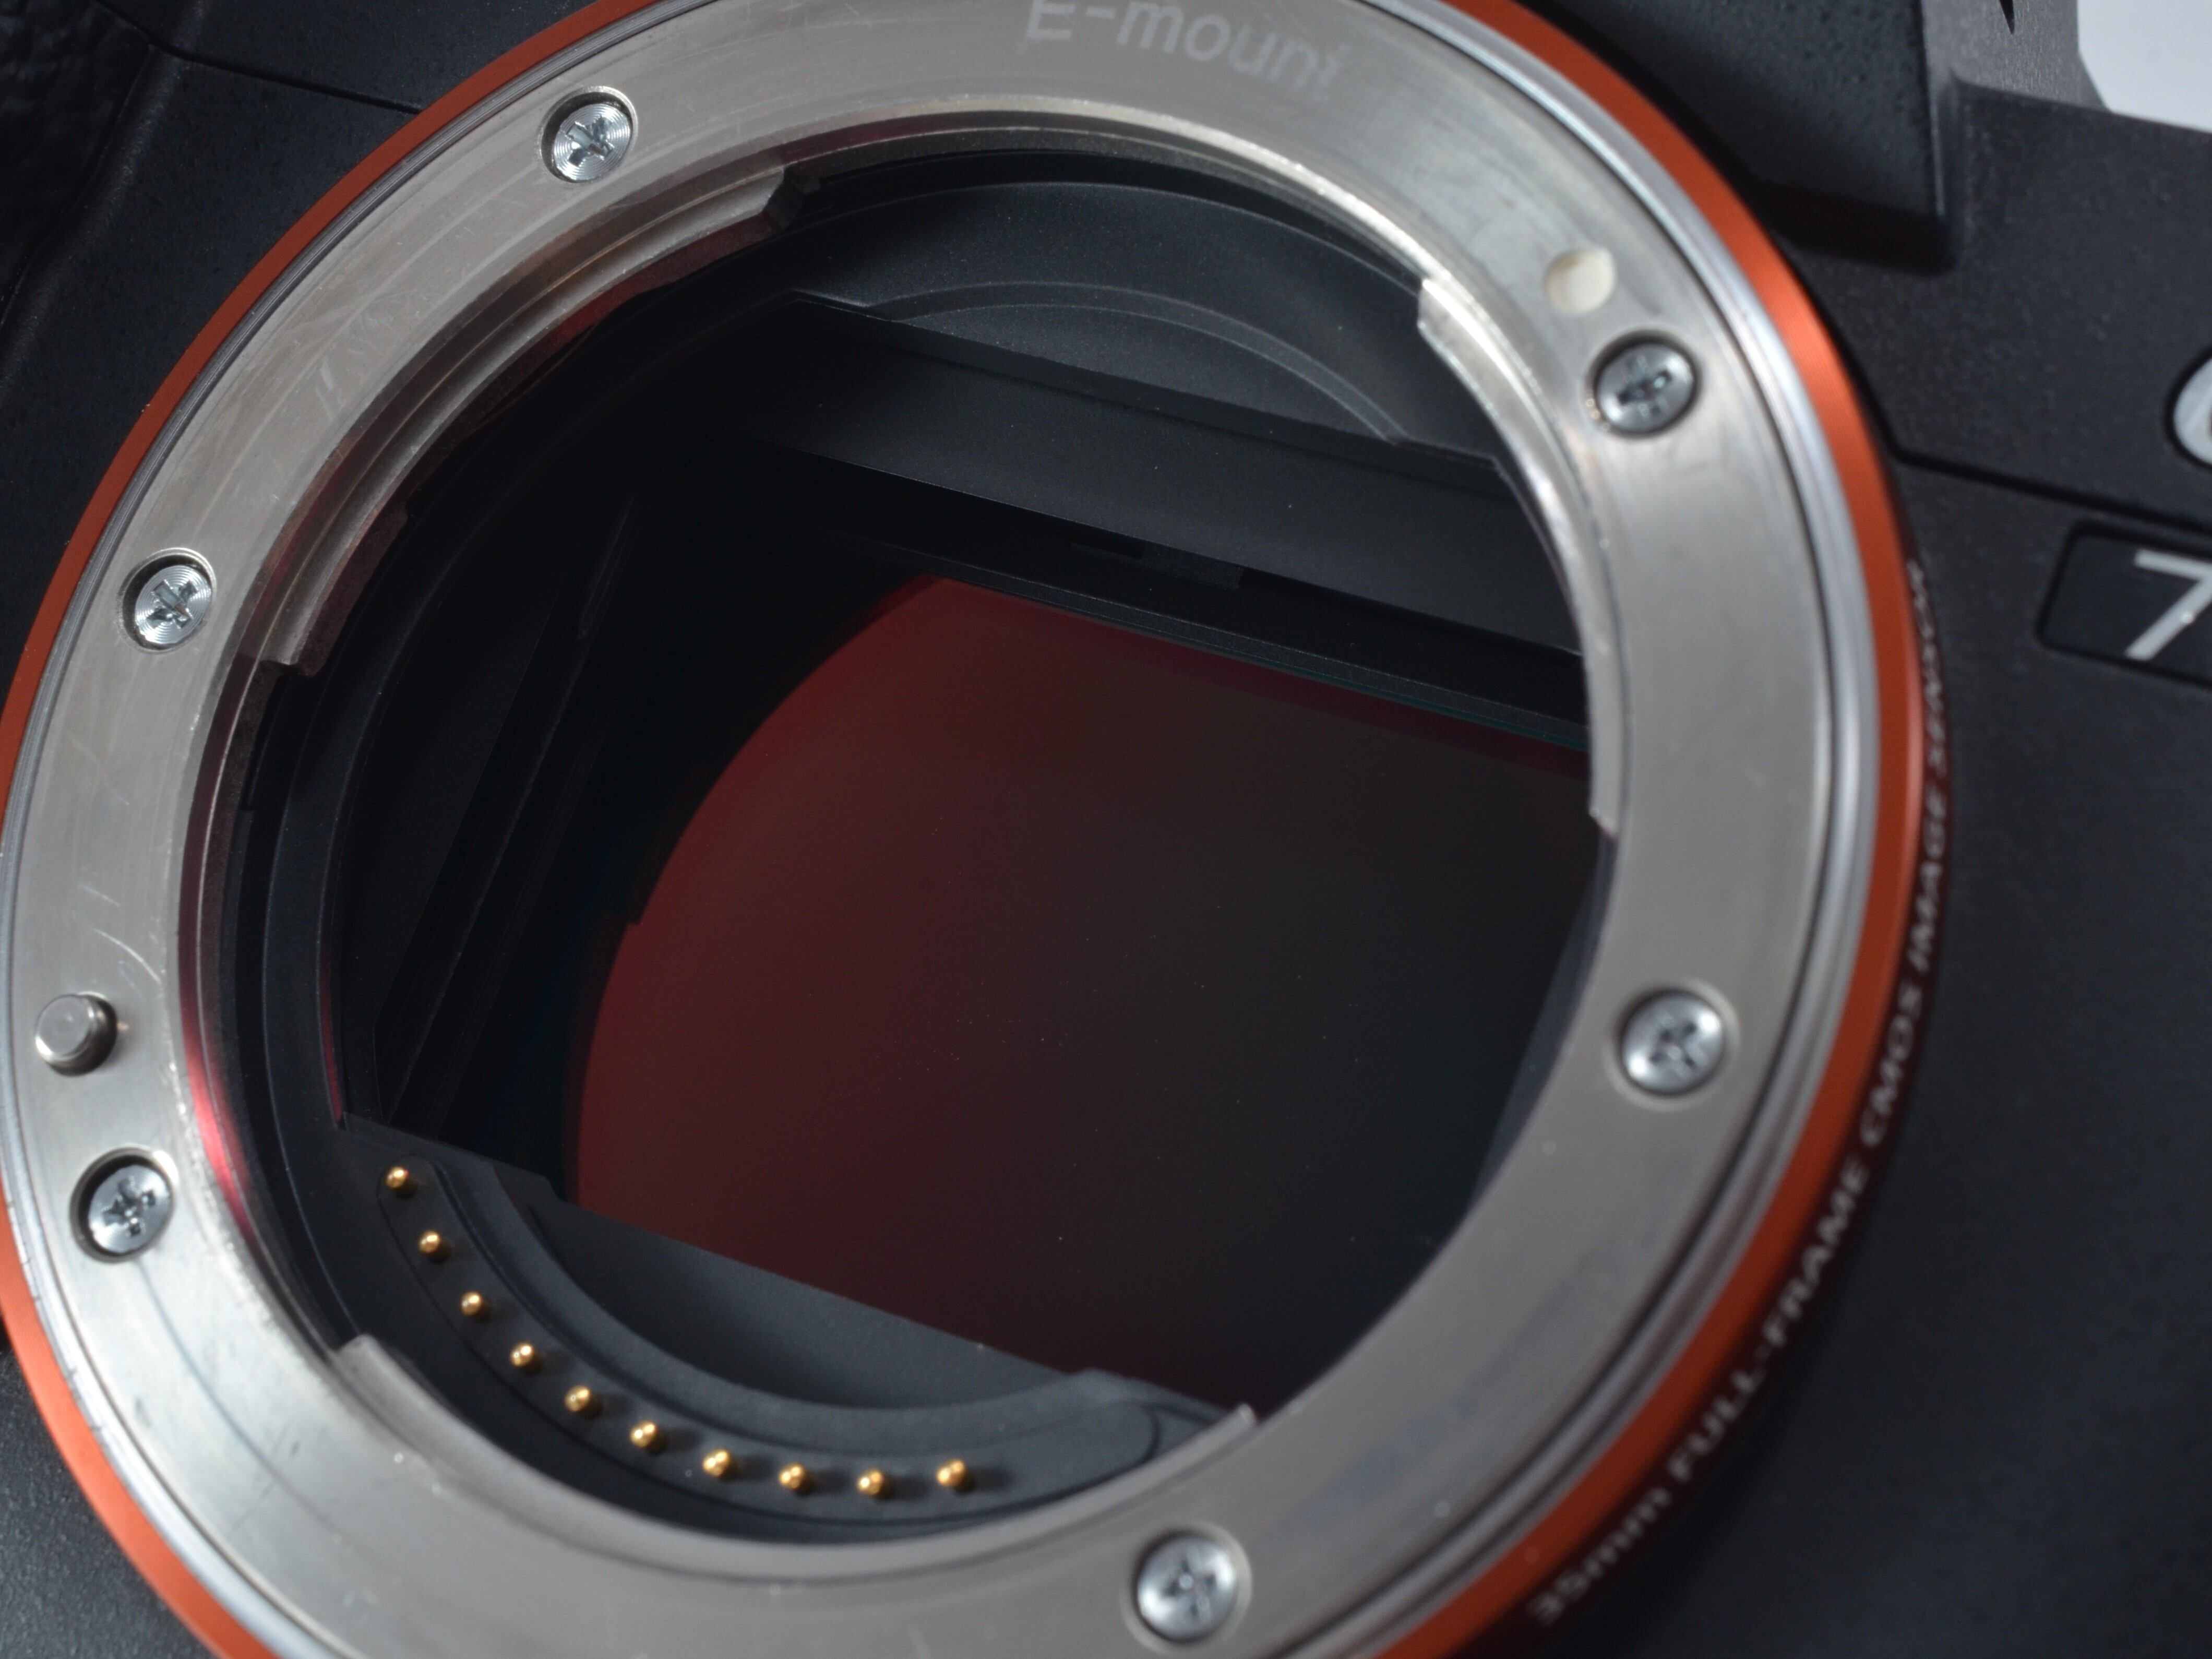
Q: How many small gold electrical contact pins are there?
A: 10